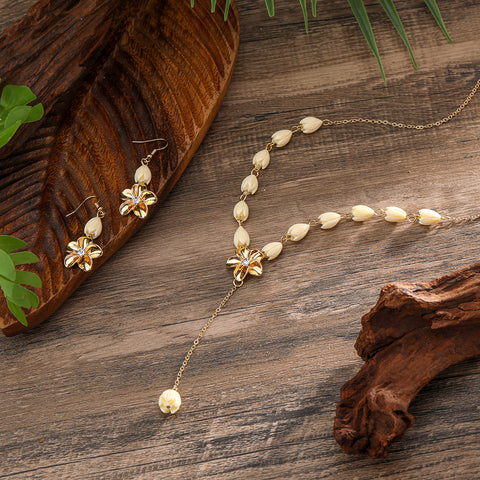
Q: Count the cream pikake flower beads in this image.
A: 15